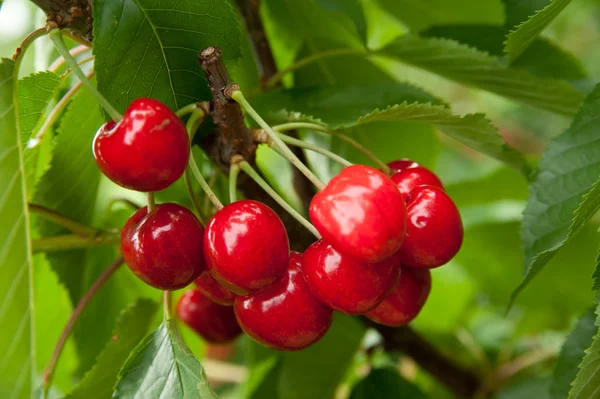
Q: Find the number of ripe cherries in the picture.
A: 12